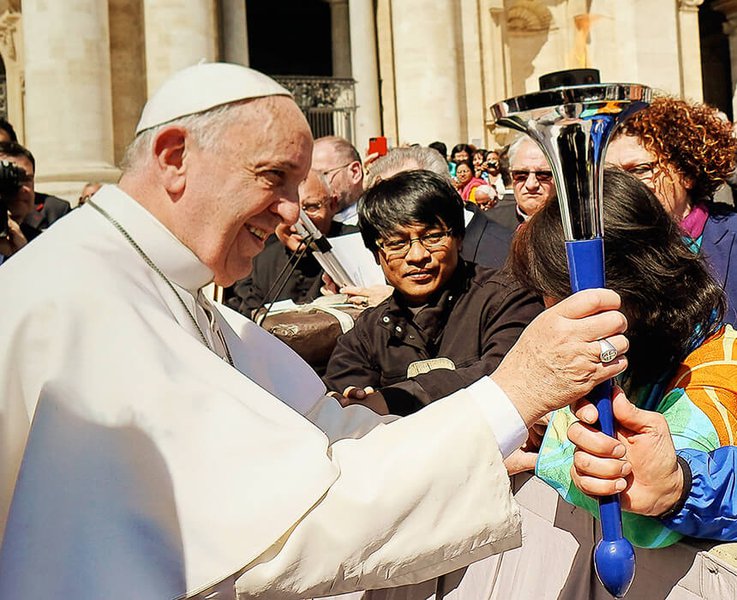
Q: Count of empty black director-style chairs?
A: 0